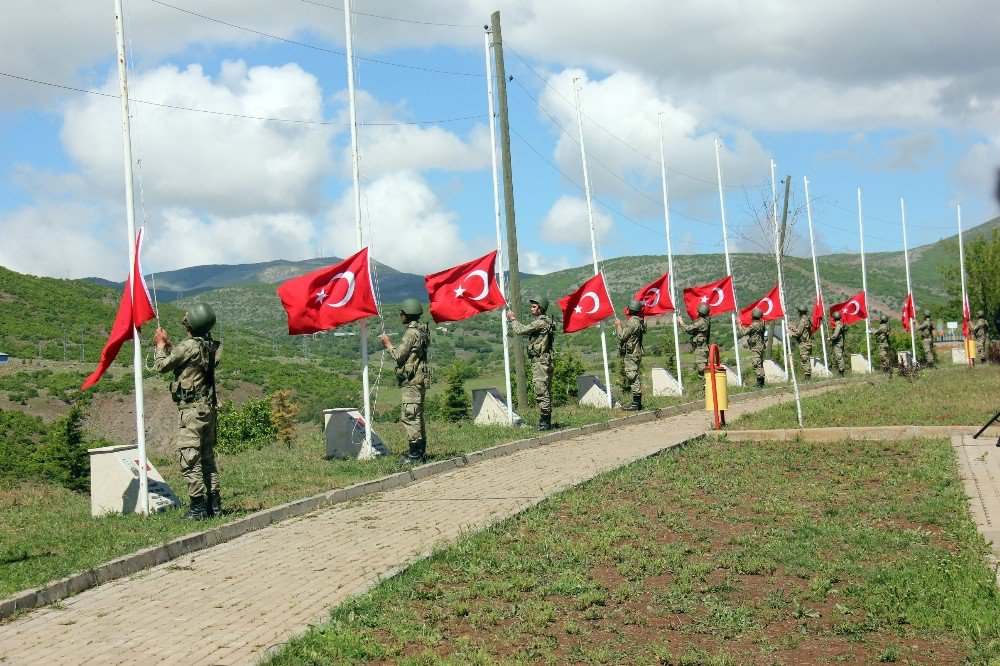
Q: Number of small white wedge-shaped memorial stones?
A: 11